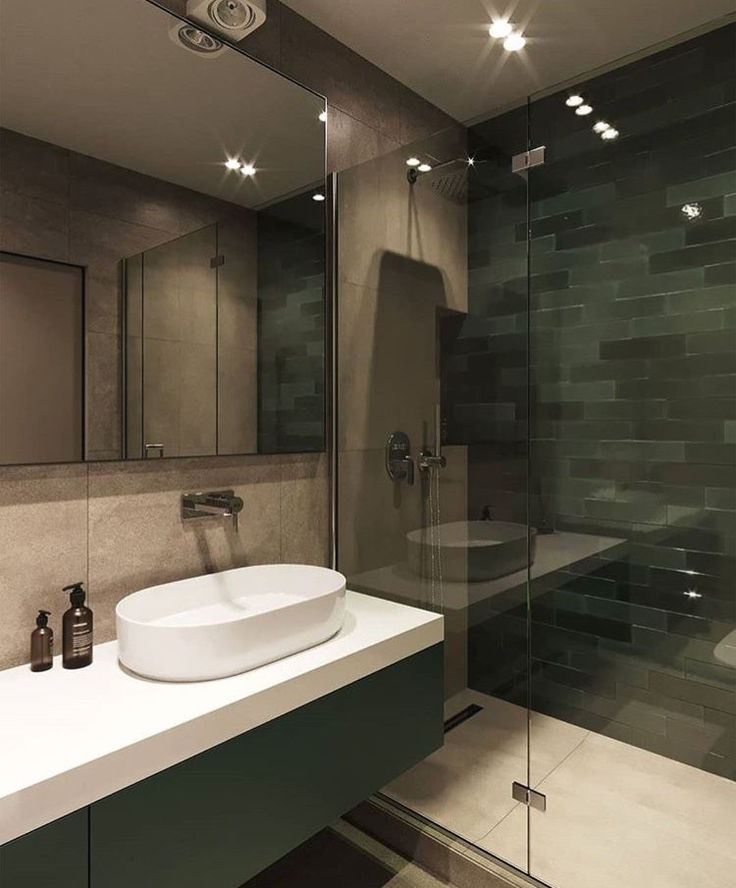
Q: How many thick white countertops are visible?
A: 1